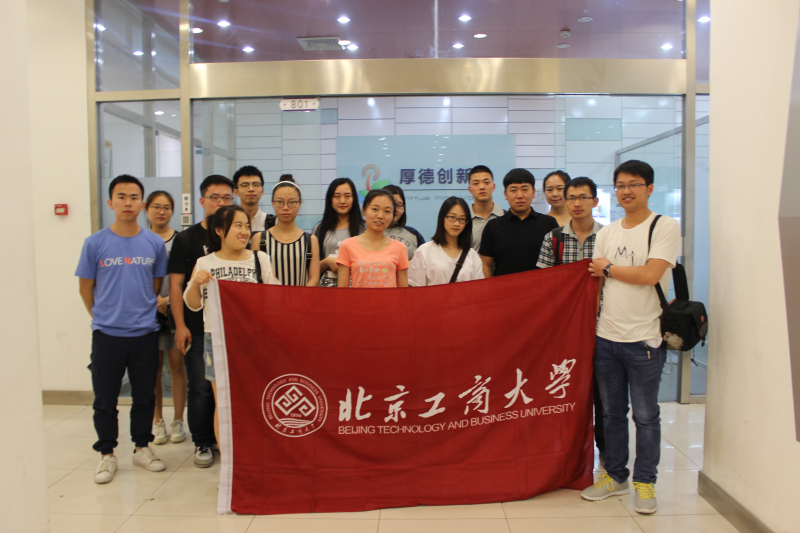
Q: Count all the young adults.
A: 15